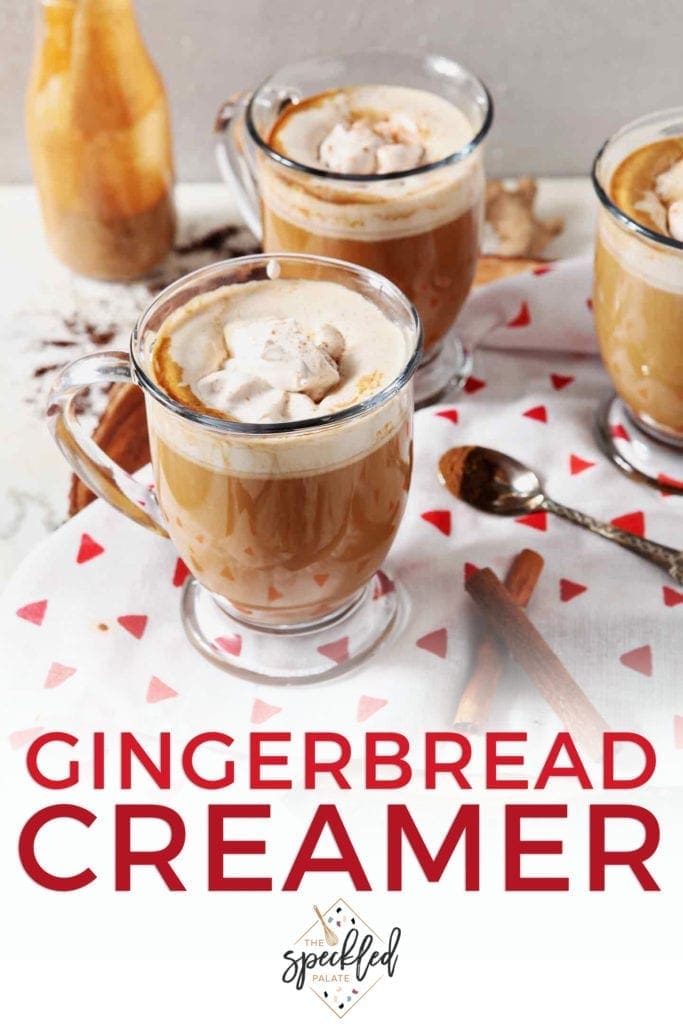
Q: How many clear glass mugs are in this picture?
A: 3